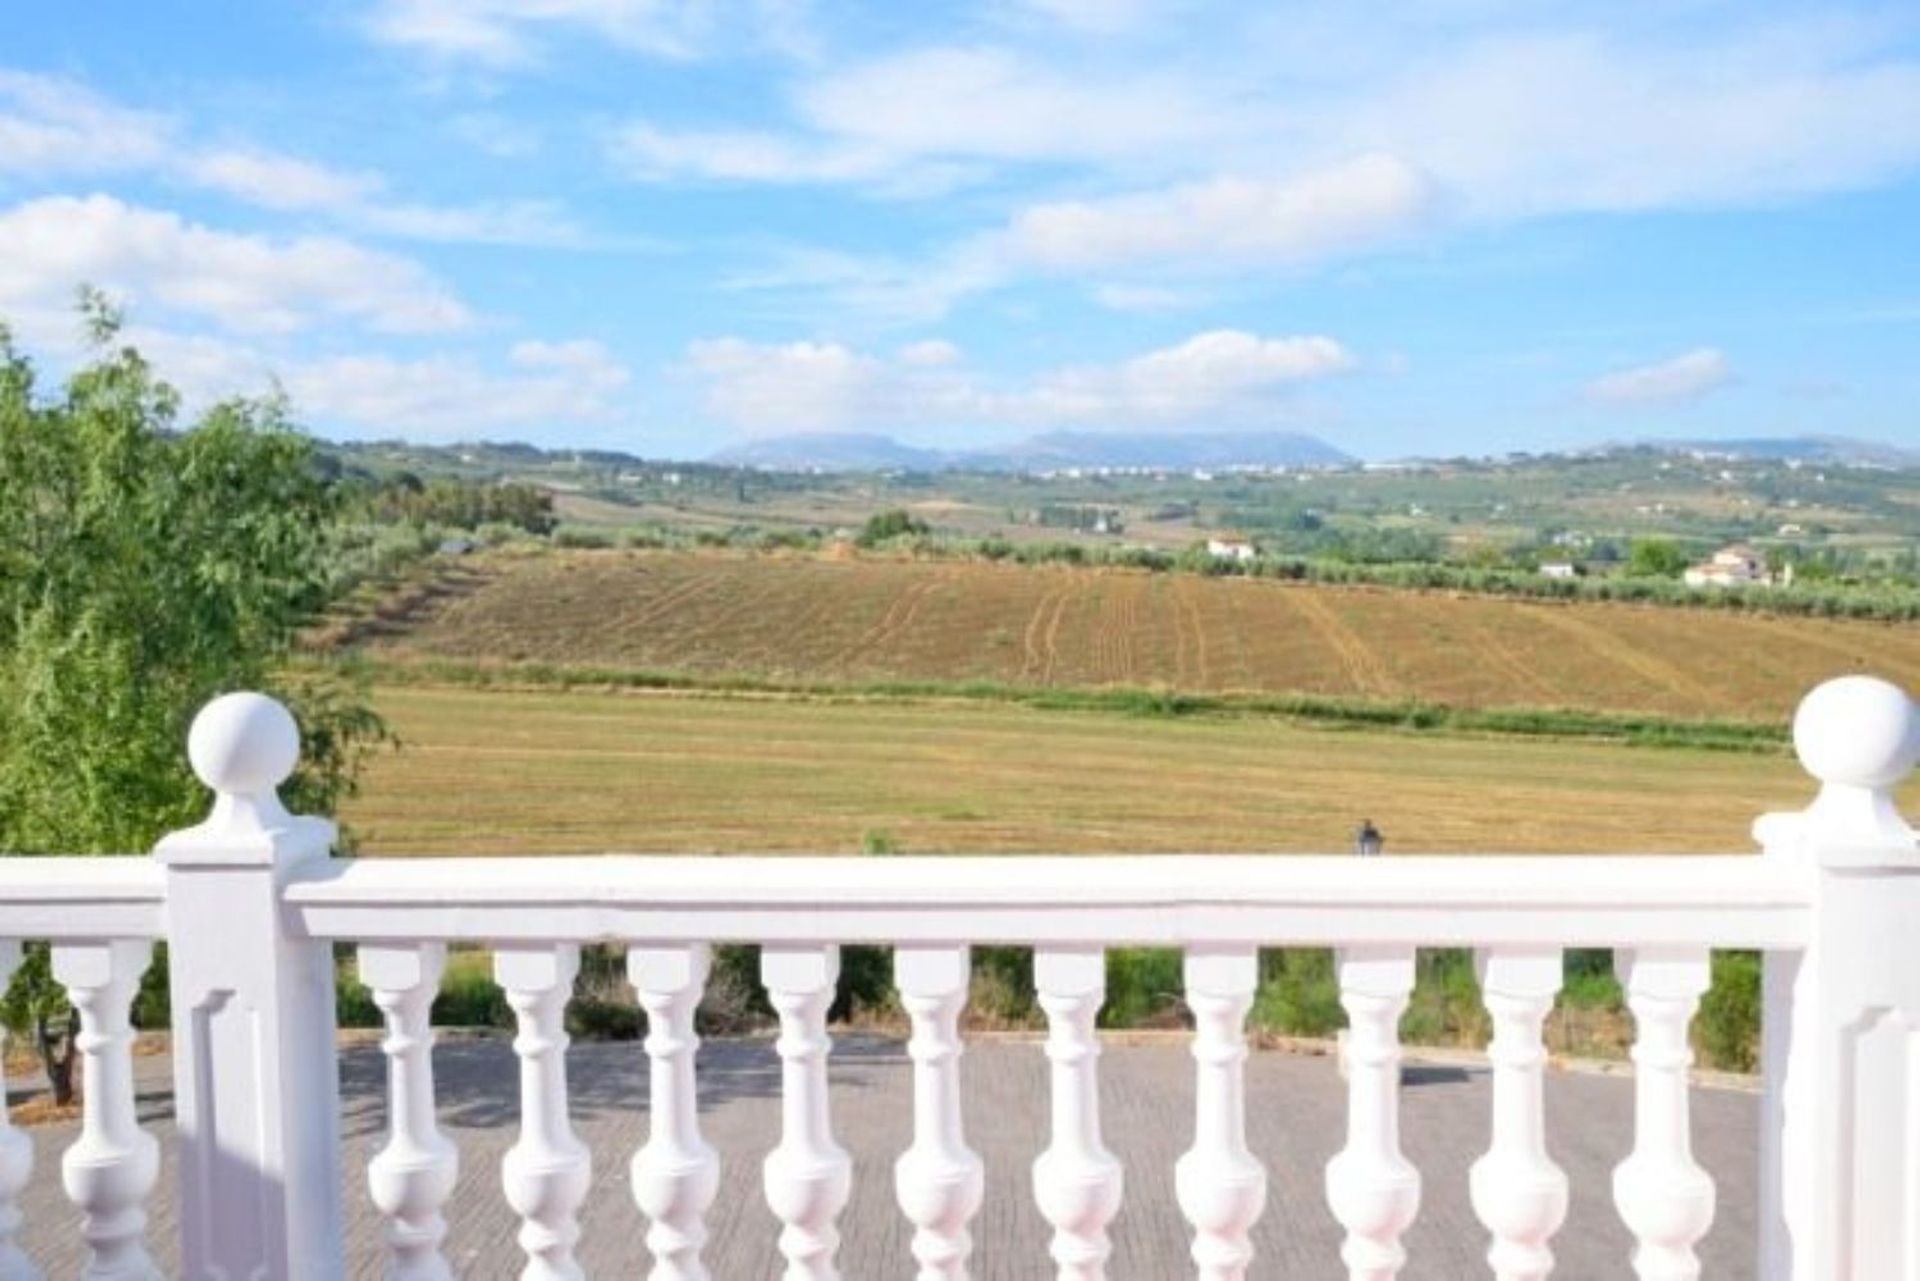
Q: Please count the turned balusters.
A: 12